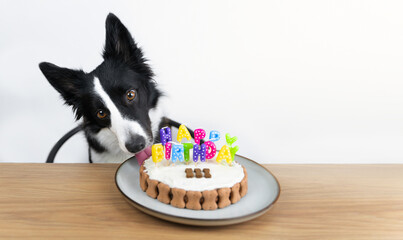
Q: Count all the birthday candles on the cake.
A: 13